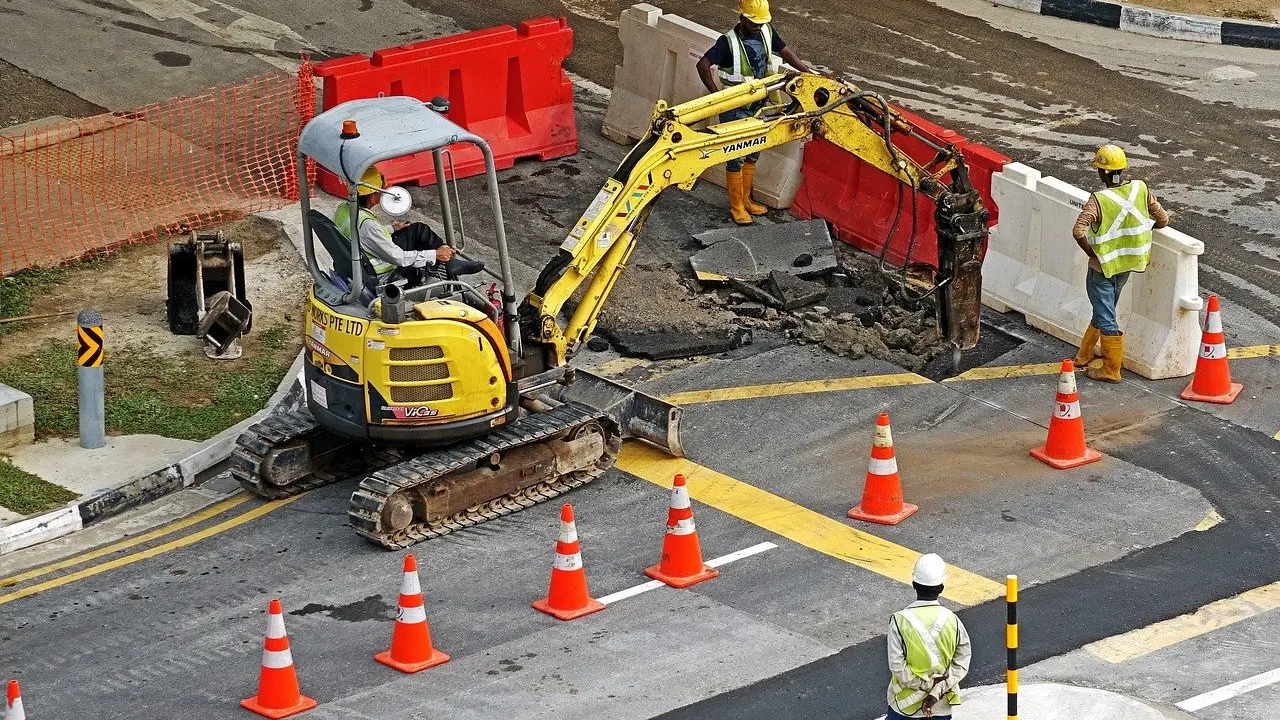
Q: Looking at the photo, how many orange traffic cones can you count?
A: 8